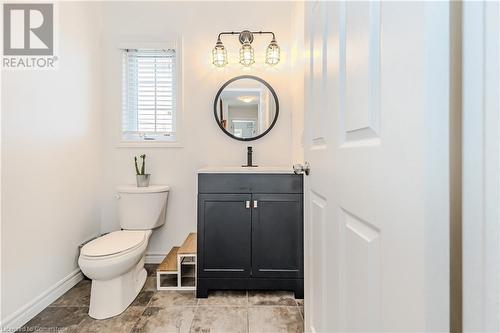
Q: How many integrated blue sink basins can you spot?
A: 0